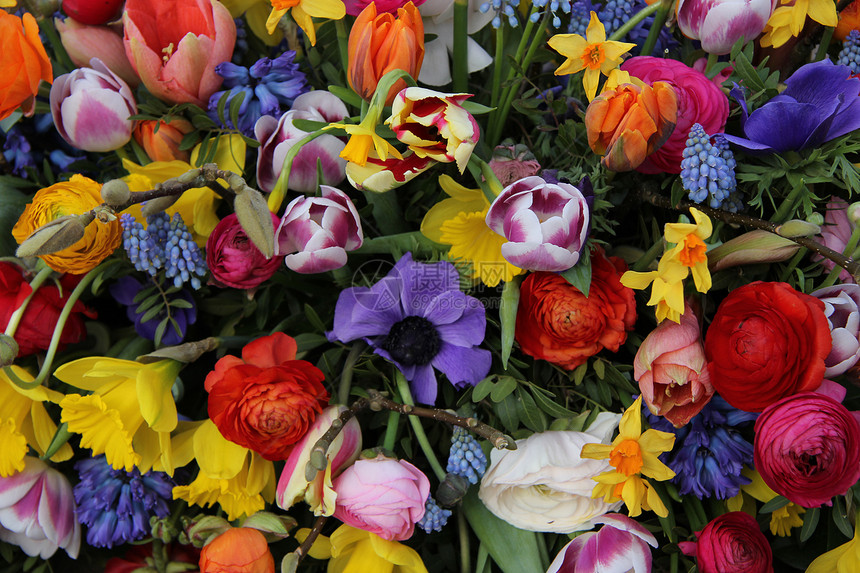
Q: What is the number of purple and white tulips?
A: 8